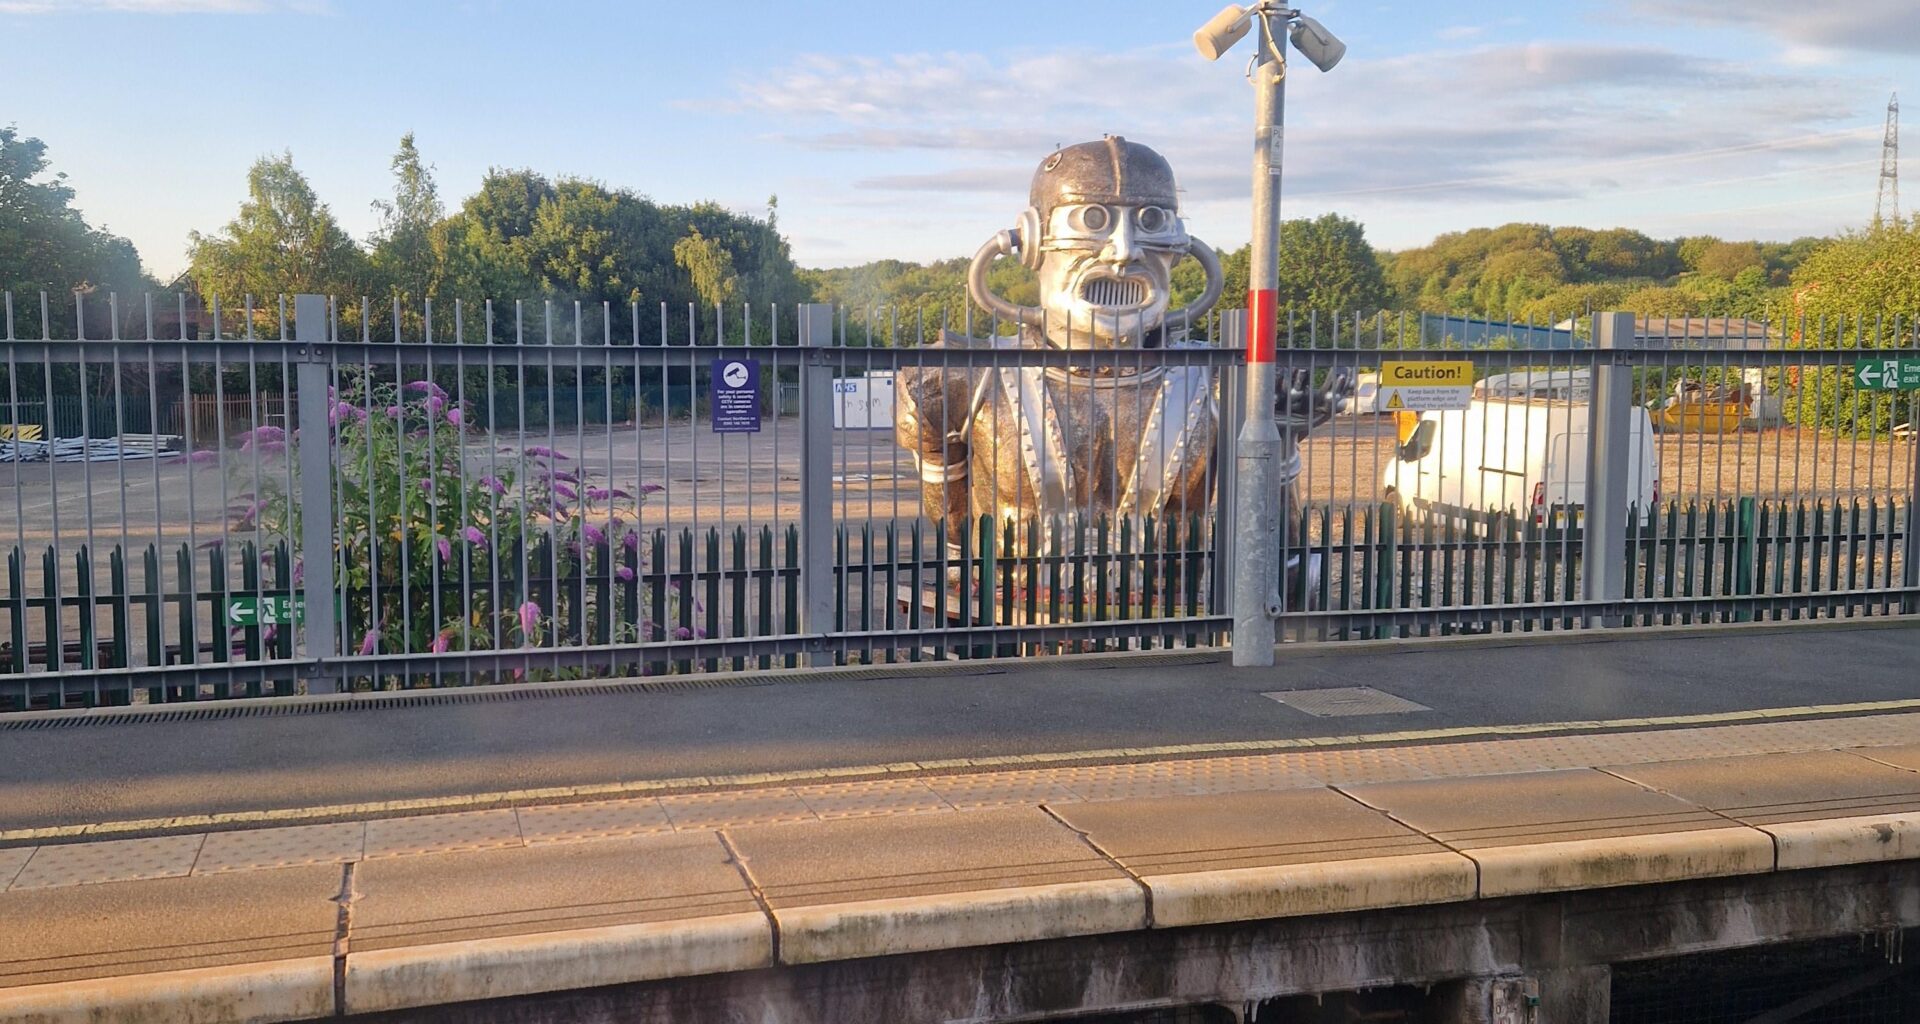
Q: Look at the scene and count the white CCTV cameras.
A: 2